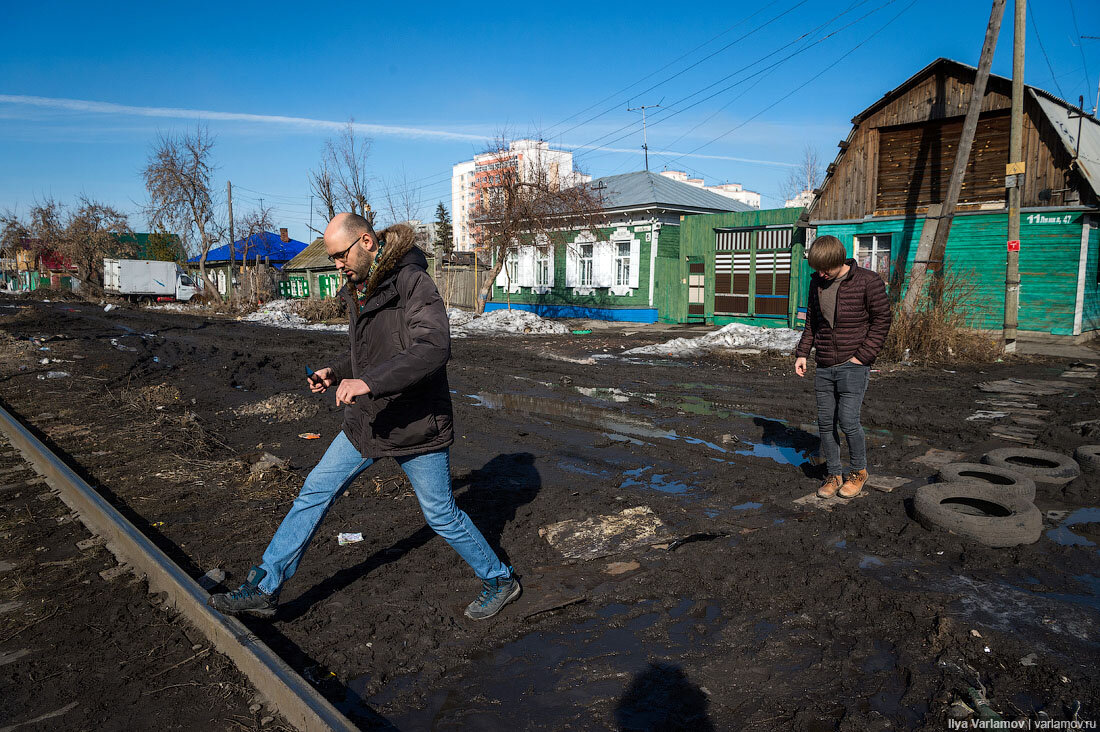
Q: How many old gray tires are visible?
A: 4